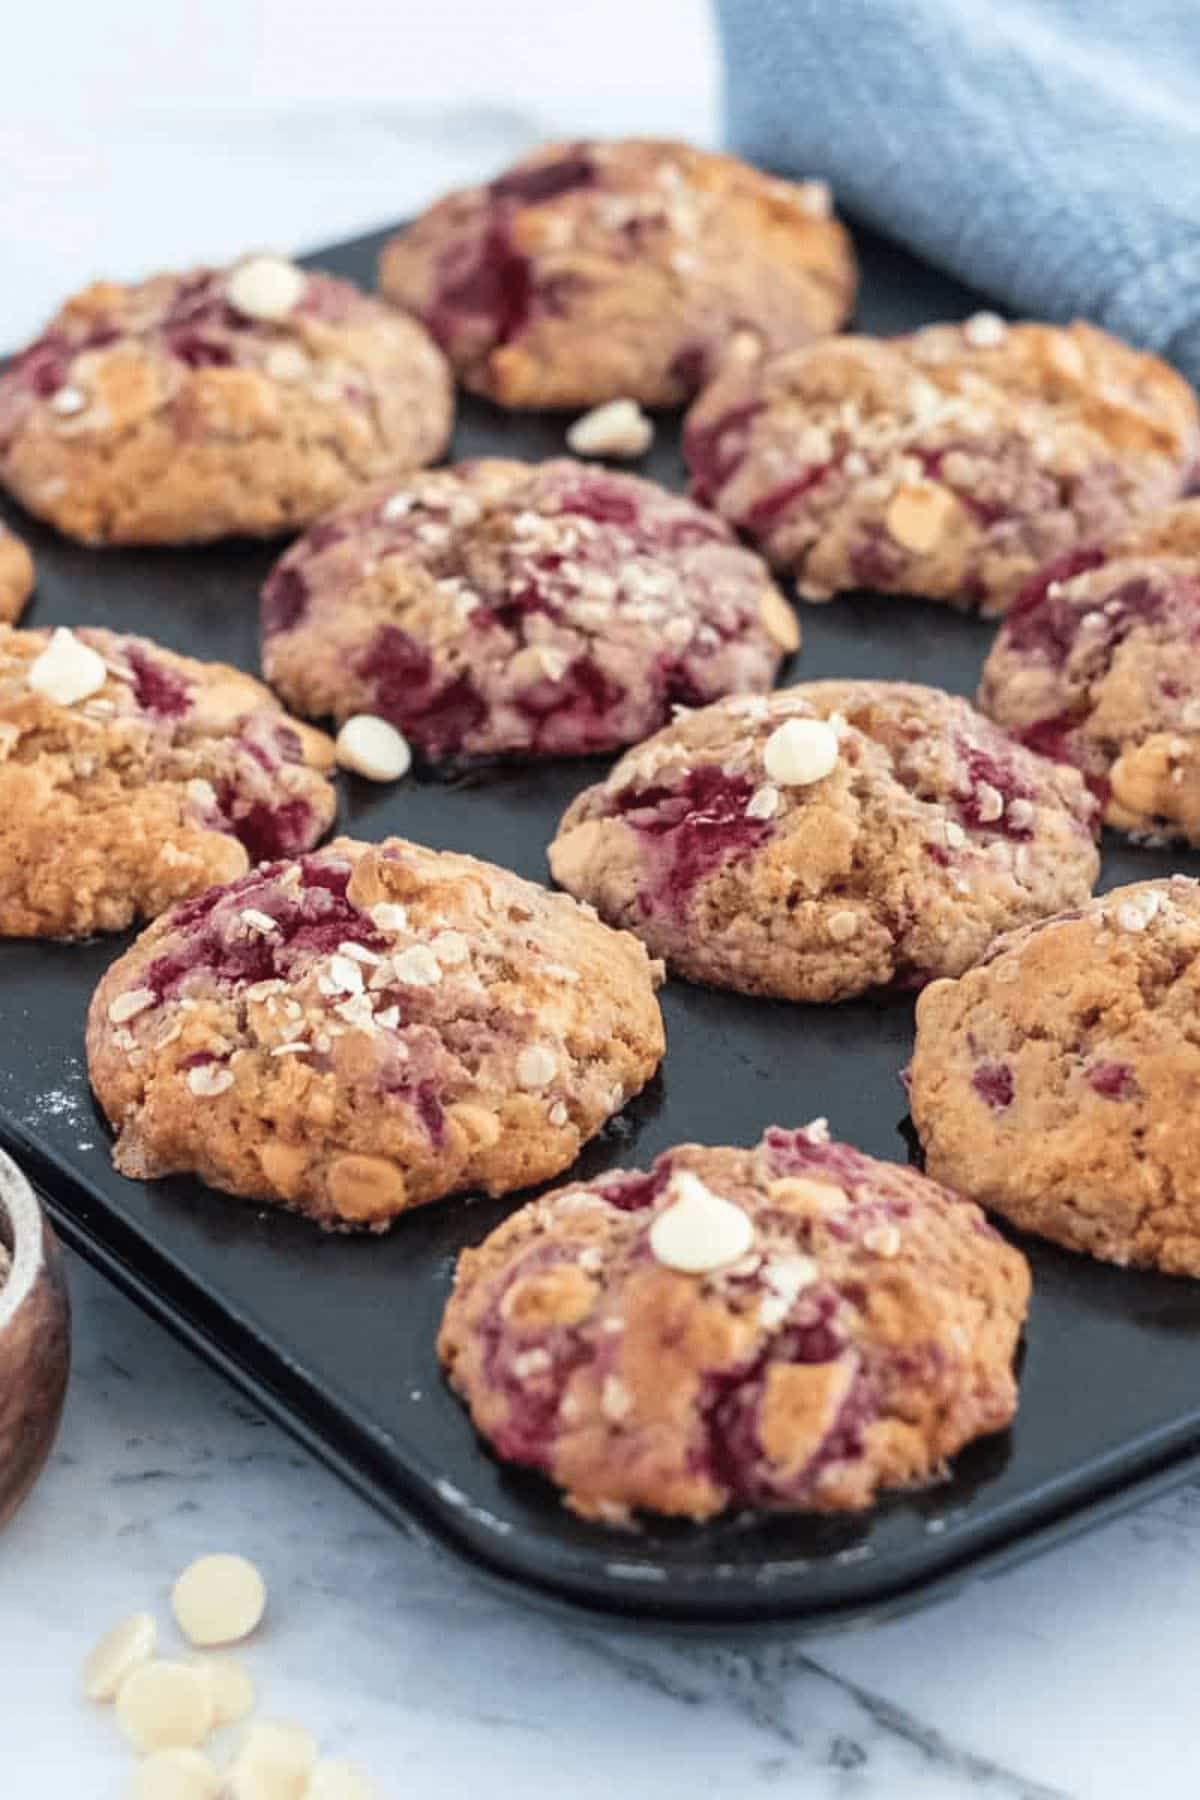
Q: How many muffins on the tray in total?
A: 11